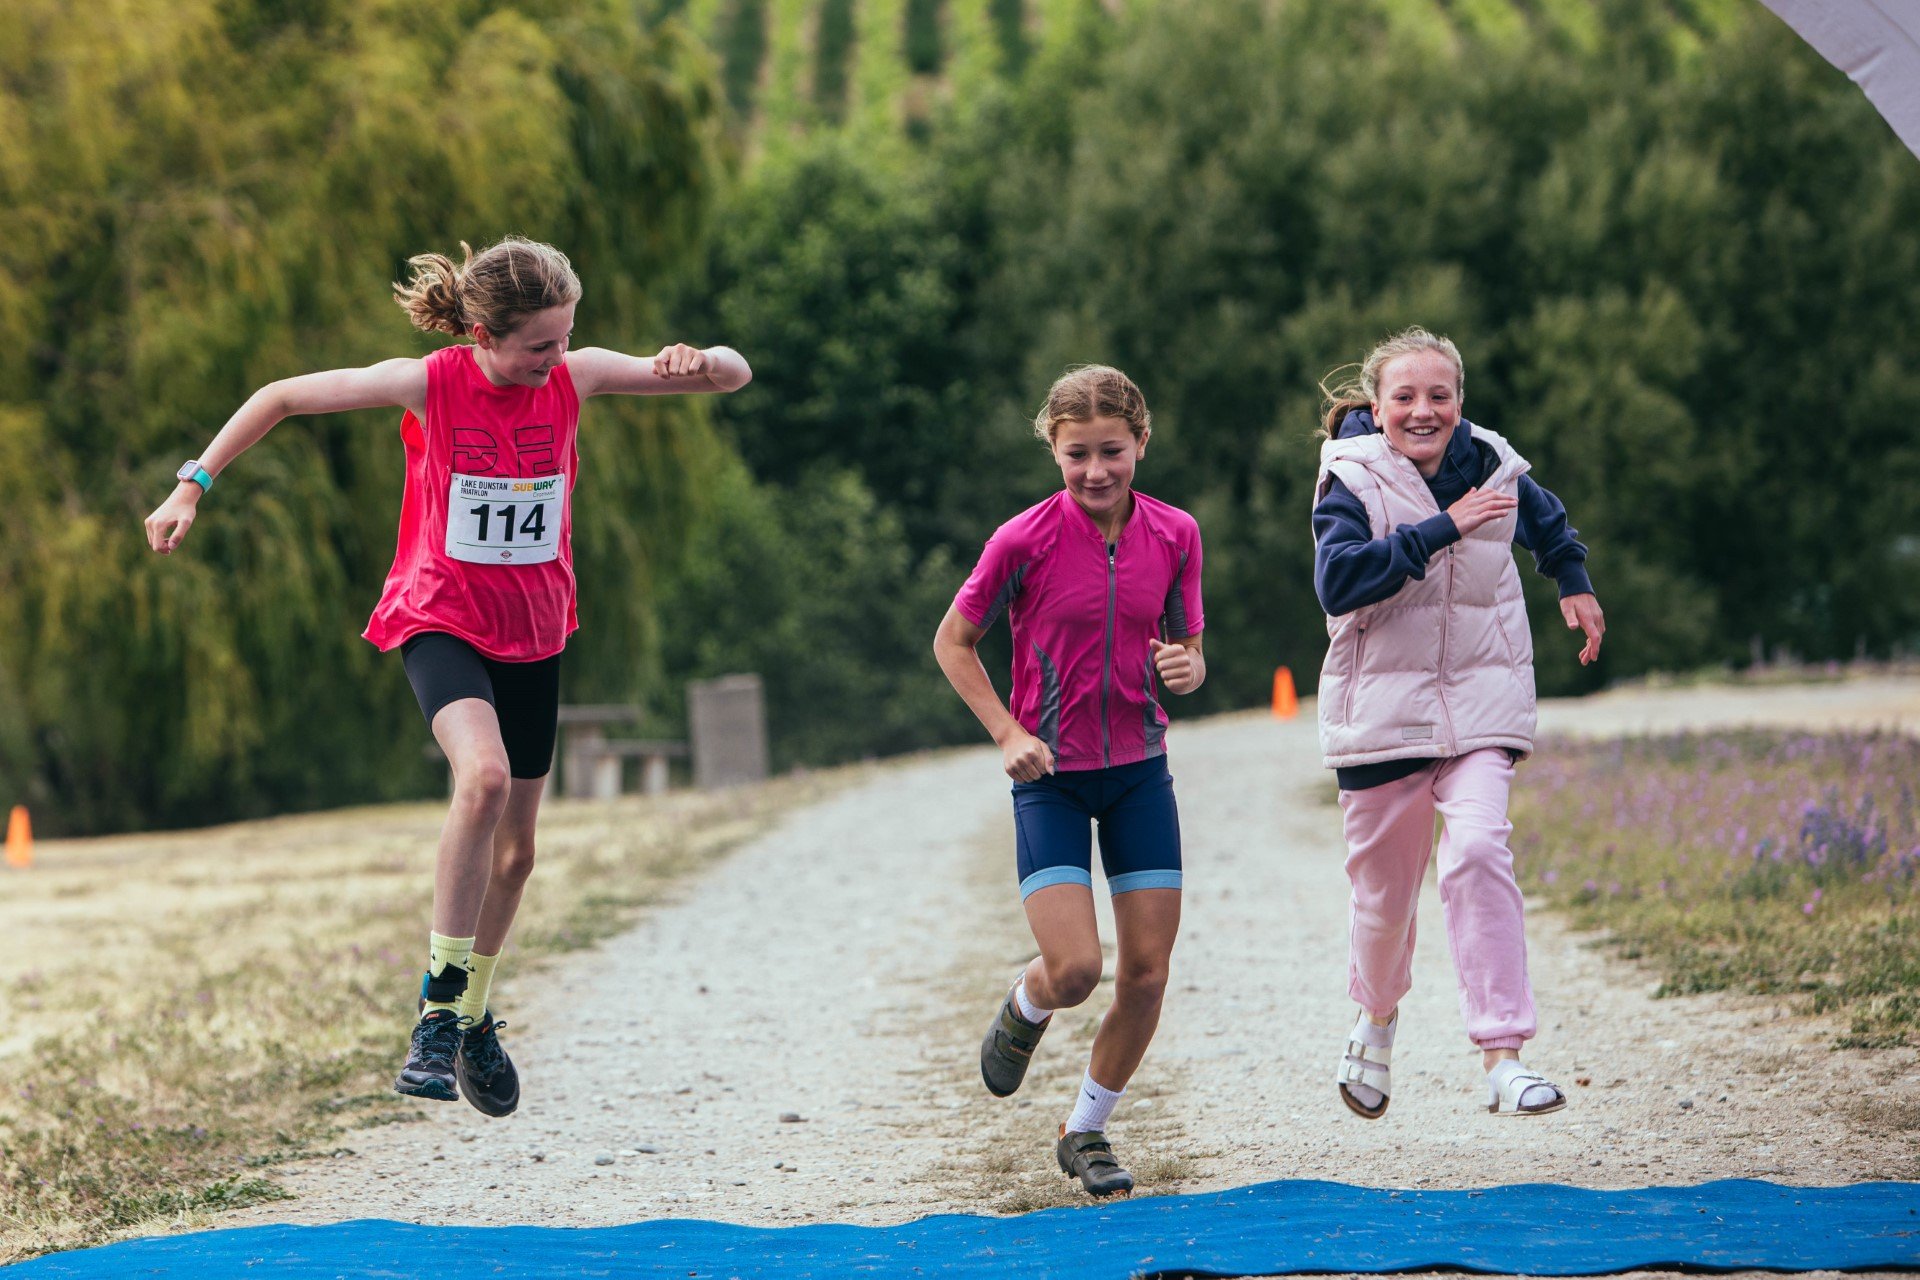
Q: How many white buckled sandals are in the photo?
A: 2